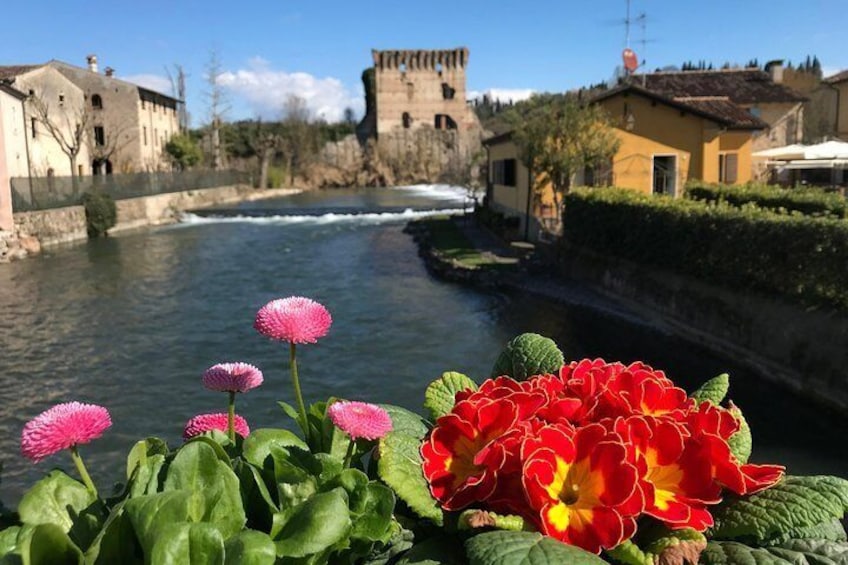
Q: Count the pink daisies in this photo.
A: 5